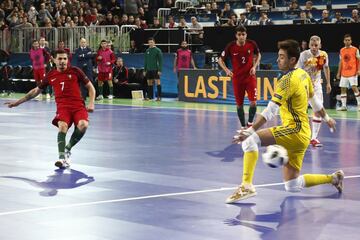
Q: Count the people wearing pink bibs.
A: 3